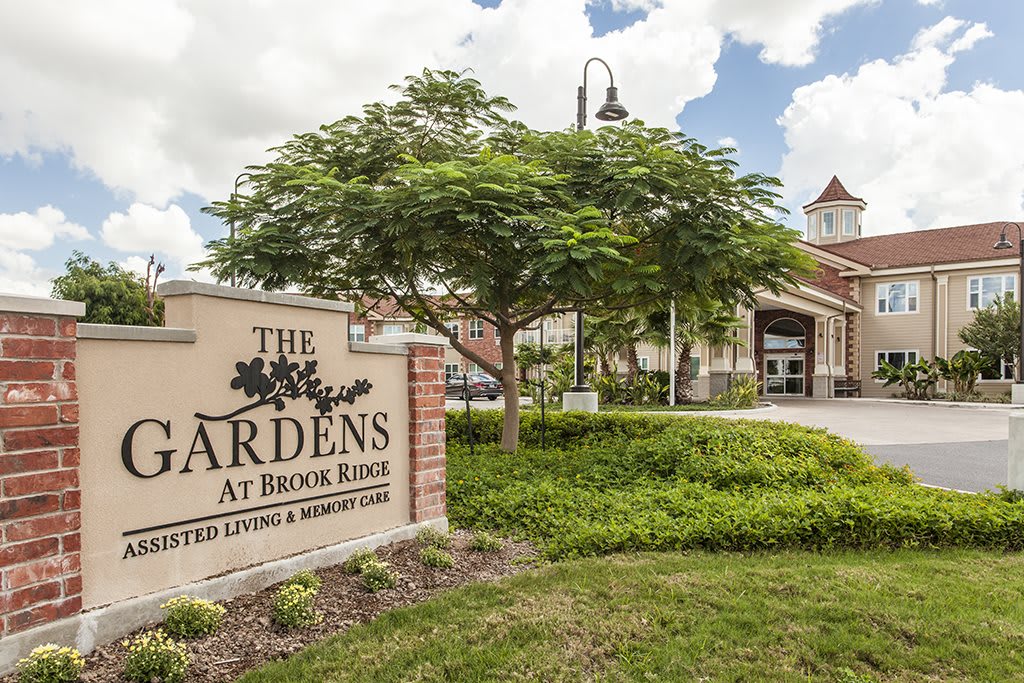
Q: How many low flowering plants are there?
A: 10